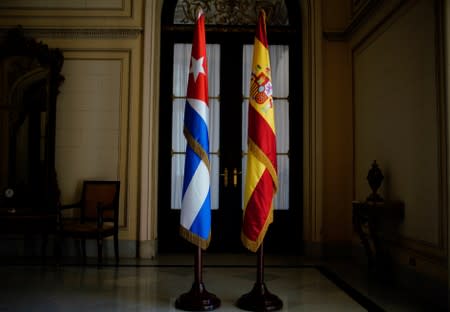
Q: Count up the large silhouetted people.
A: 0